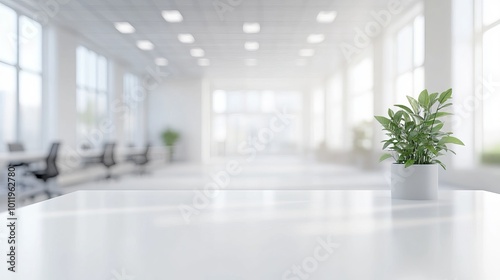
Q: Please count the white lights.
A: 14